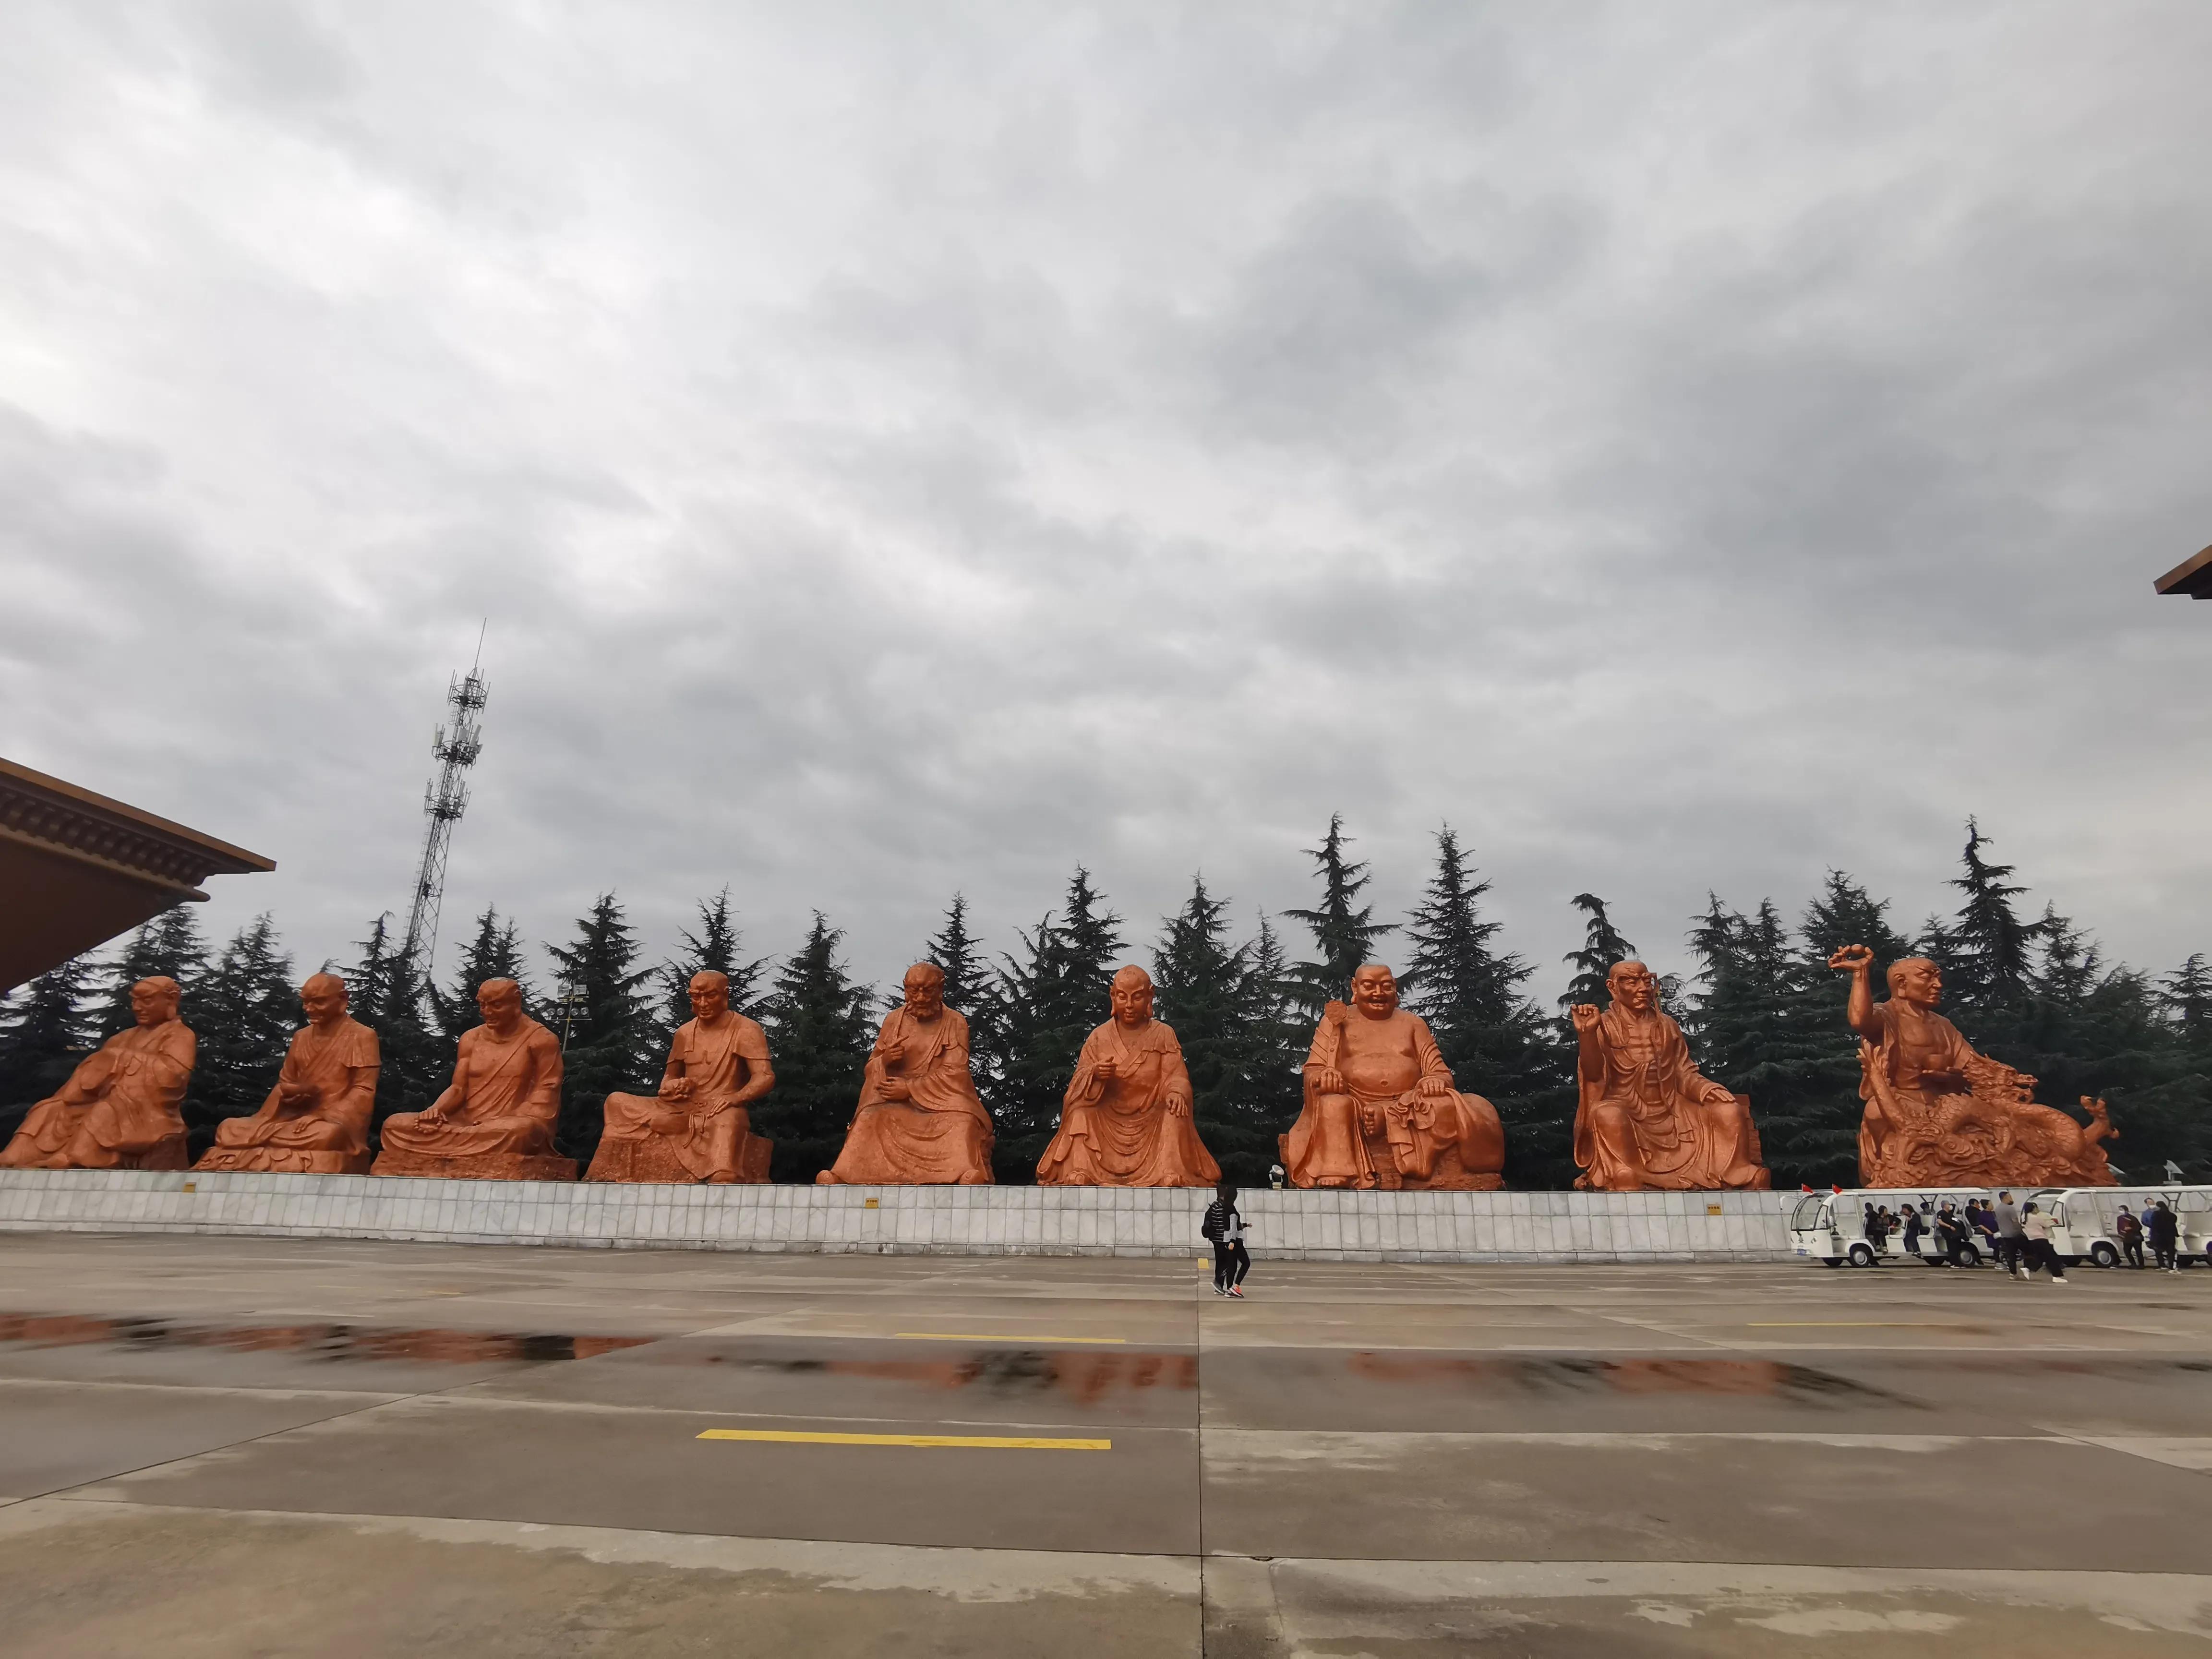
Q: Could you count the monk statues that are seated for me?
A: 9